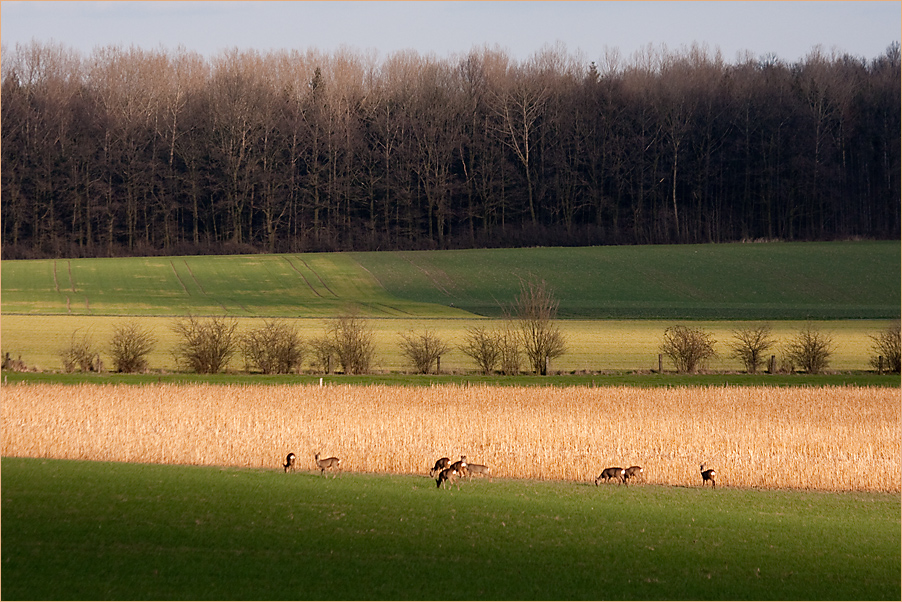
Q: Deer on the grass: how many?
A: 9